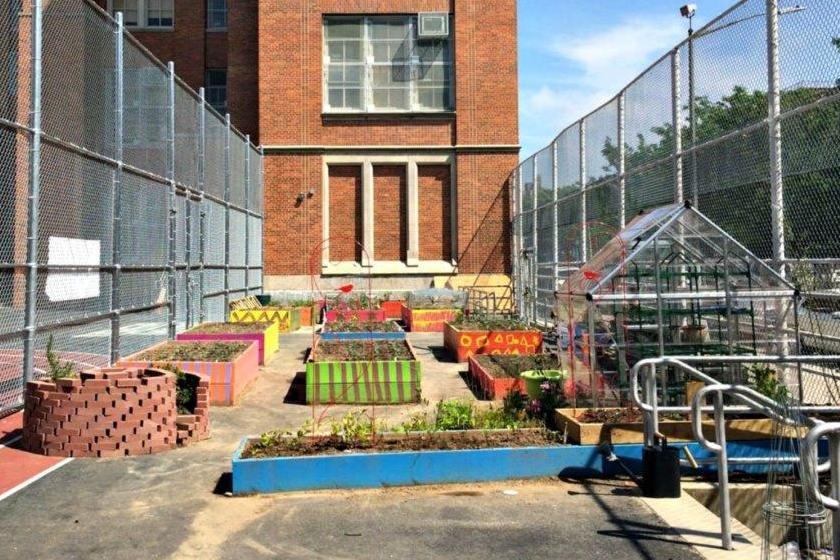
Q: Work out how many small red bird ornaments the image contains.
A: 2